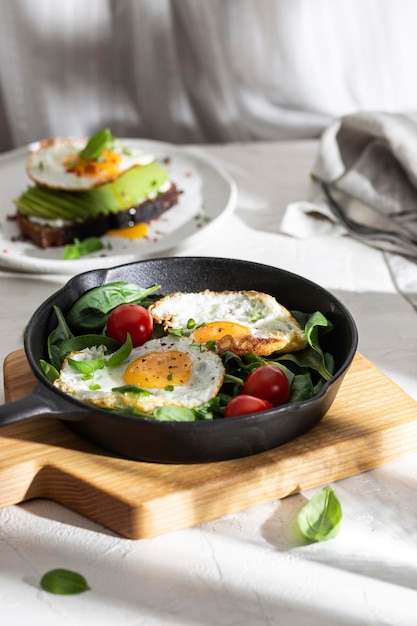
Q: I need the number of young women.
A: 0